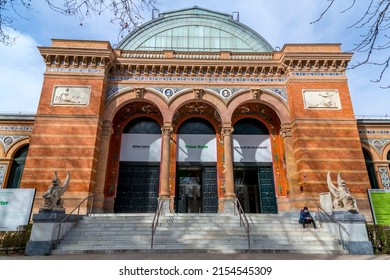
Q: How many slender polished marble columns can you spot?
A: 2